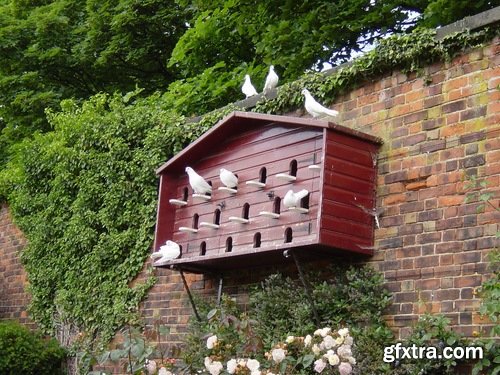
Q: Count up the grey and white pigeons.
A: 7